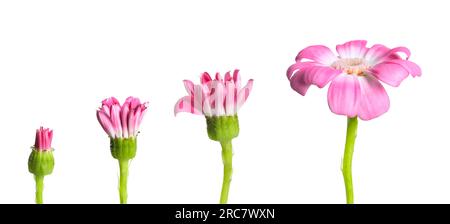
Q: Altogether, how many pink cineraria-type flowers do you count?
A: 4